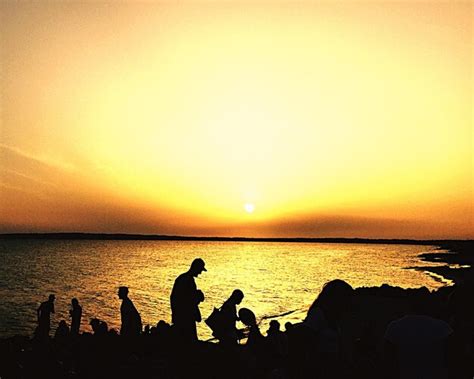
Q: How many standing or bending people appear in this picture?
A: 5